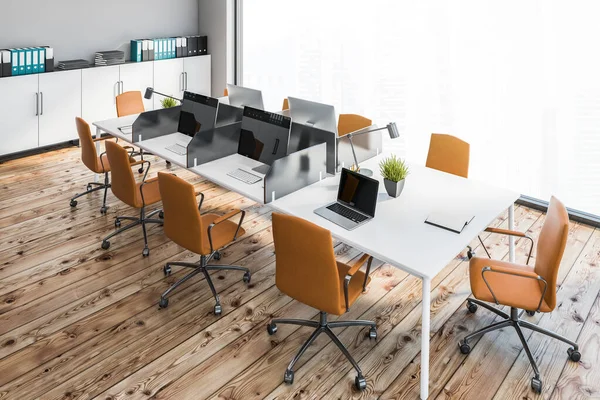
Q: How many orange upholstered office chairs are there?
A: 10